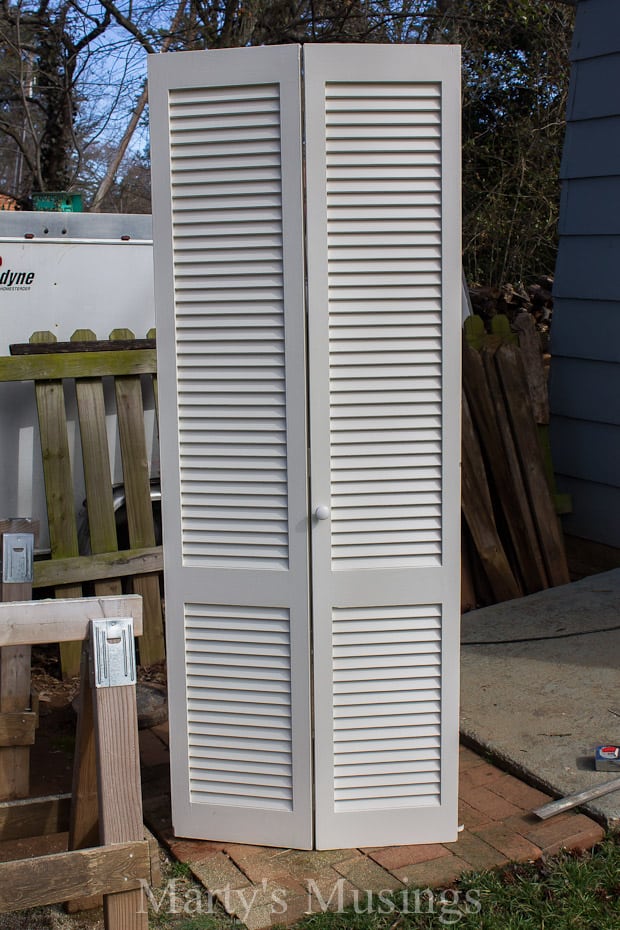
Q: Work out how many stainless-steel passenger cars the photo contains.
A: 0